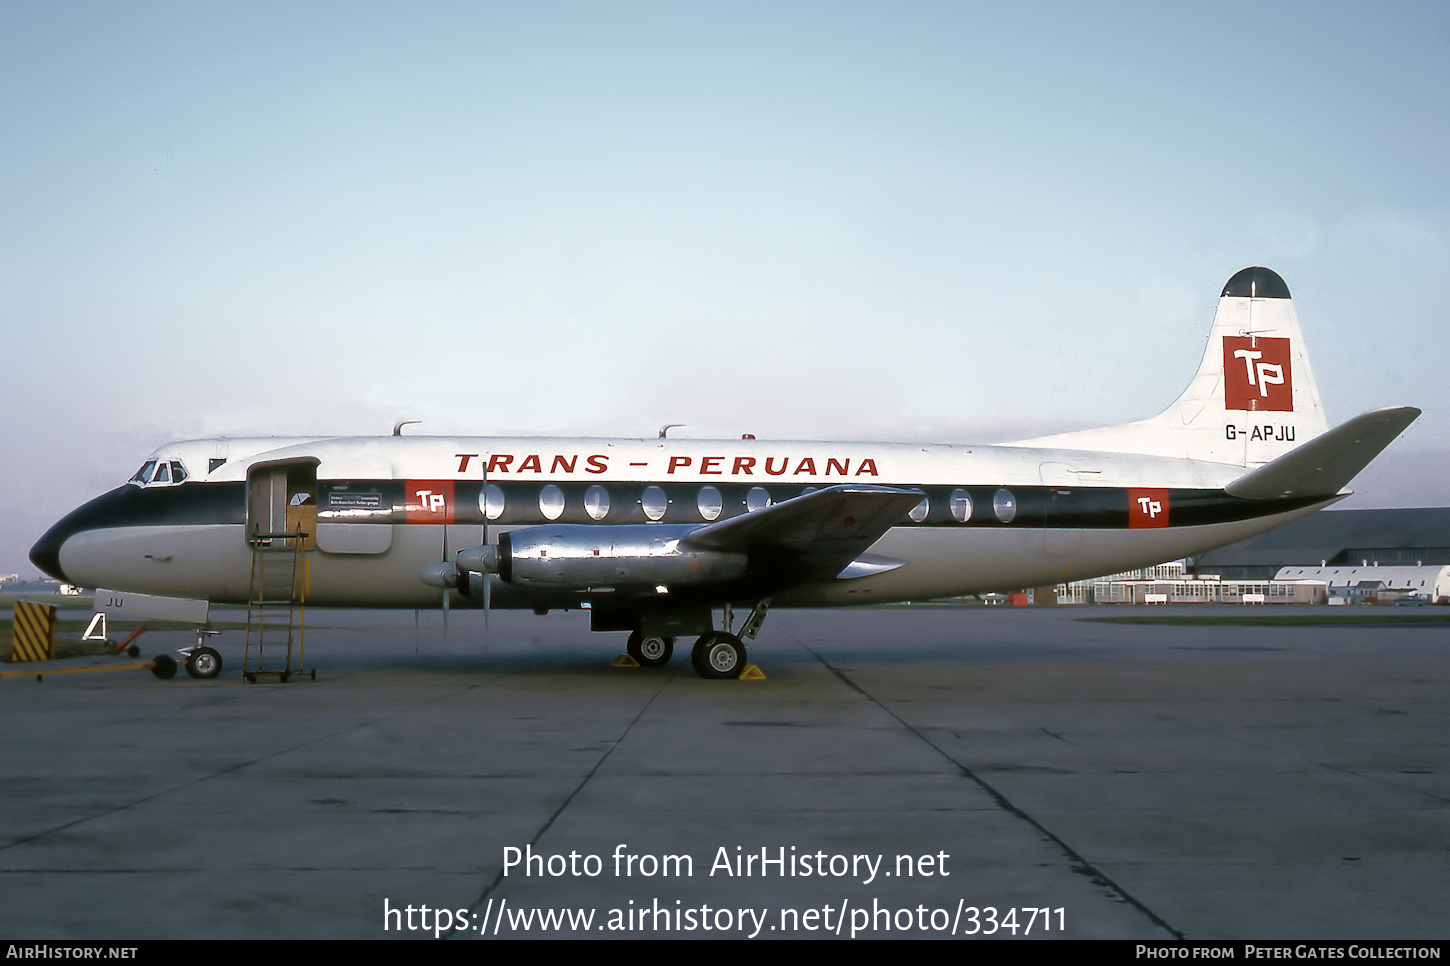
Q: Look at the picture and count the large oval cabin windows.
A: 10